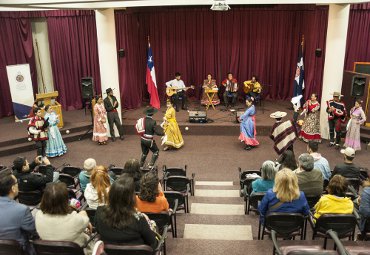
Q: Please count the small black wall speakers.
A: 2